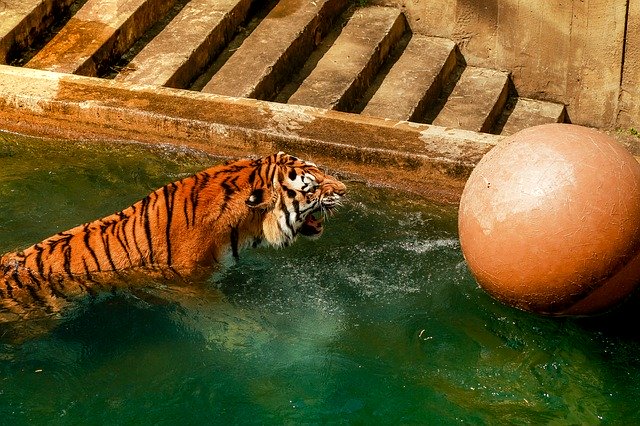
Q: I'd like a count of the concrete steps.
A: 8